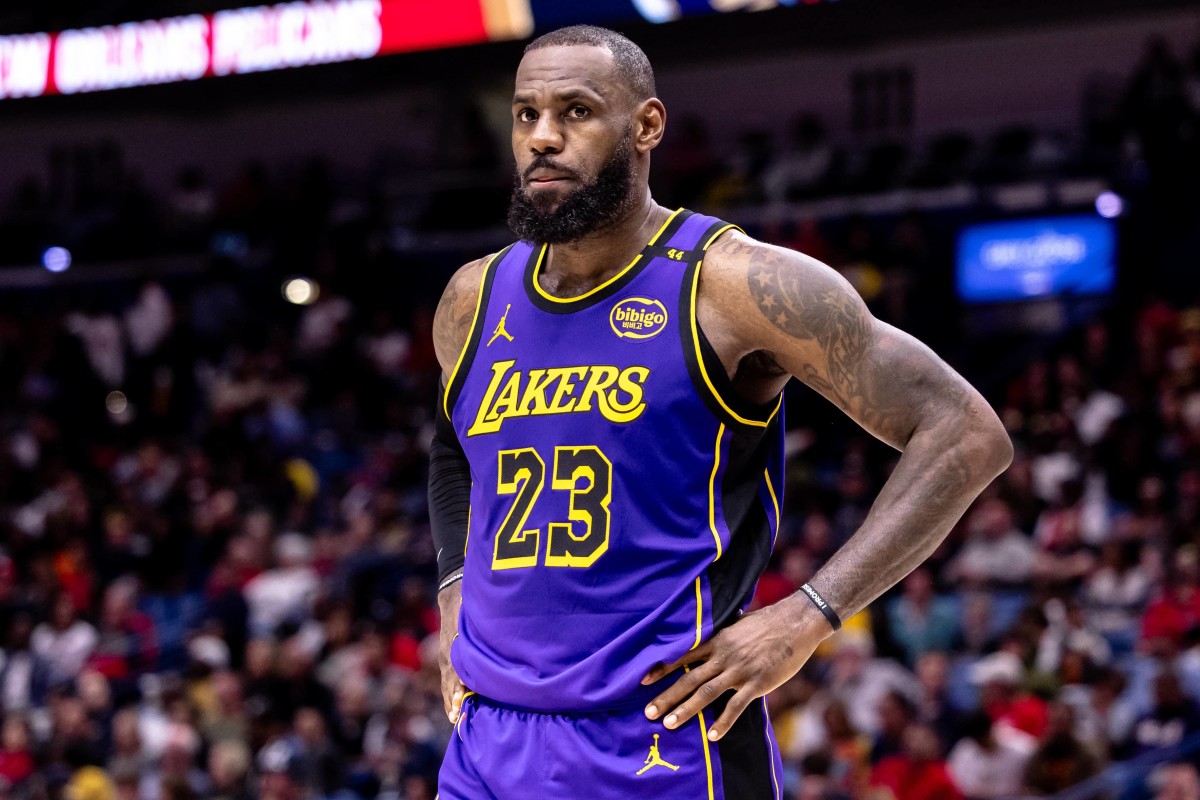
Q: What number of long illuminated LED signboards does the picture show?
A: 1